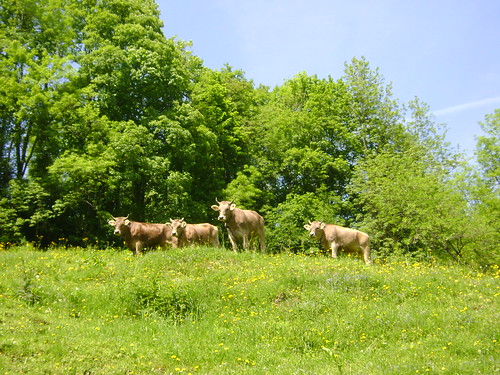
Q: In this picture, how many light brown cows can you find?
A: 4